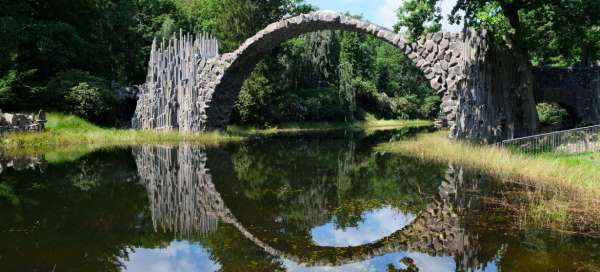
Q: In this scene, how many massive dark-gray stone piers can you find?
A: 2